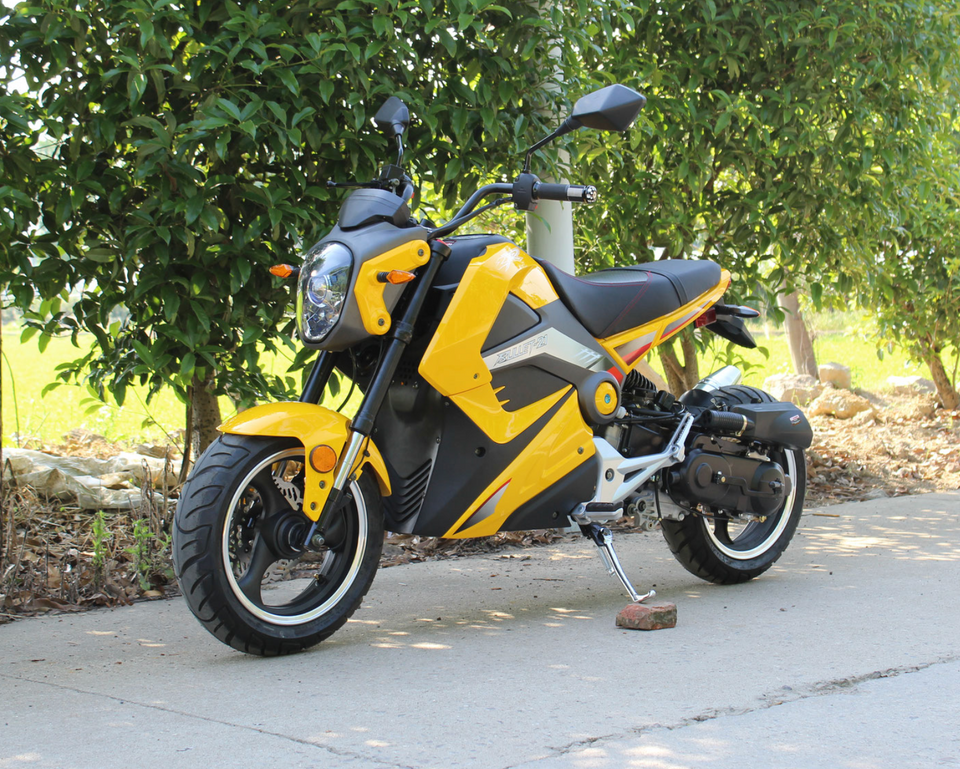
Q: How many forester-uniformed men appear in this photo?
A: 0